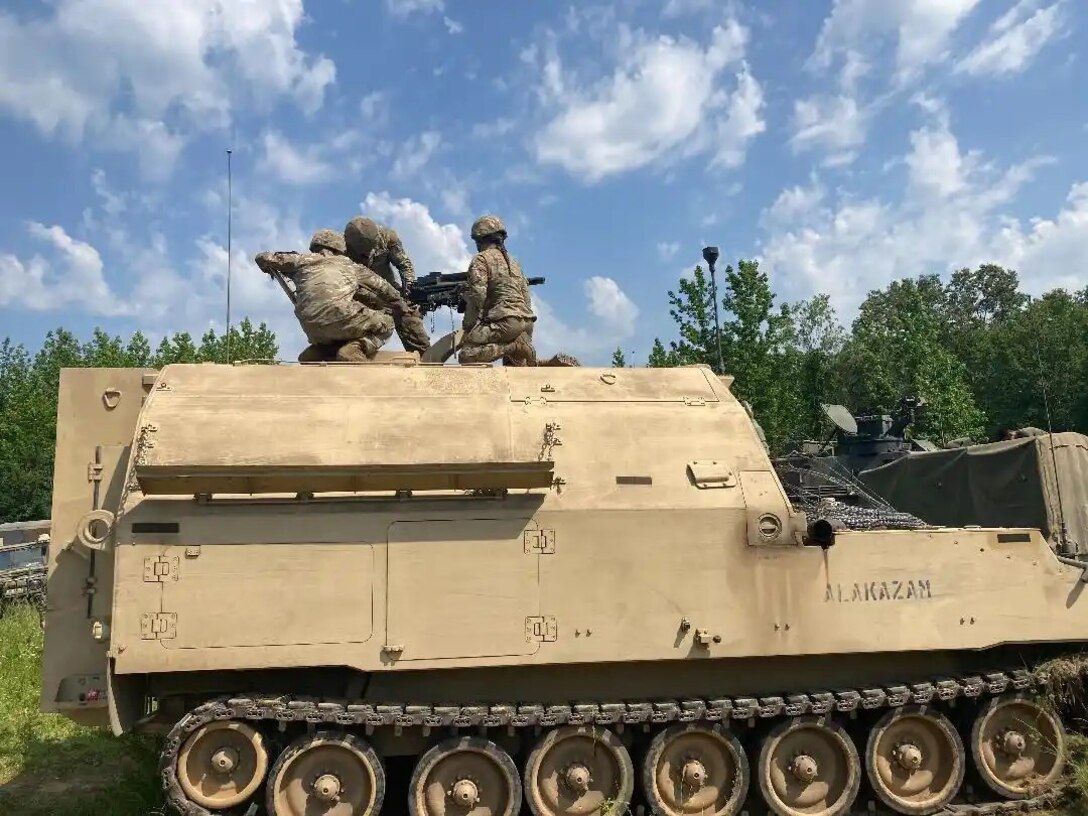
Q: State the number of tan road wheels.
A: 8